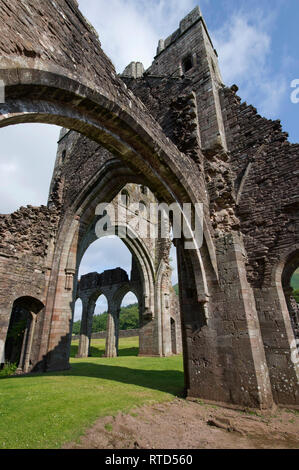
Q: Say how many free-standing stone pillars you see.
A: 2